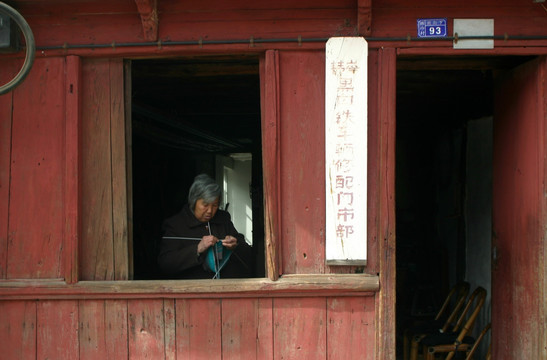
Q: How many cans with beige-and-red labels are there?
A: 0